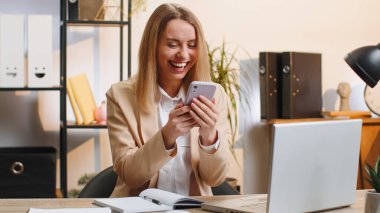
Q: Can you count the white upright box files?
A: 2